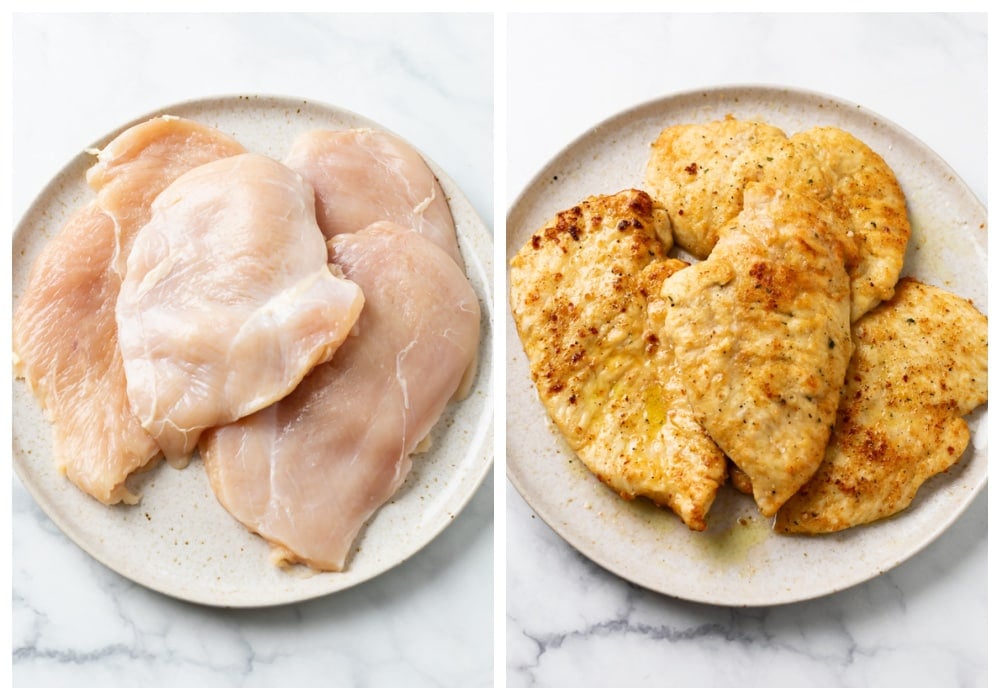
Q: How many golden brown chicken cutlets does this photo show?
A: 4